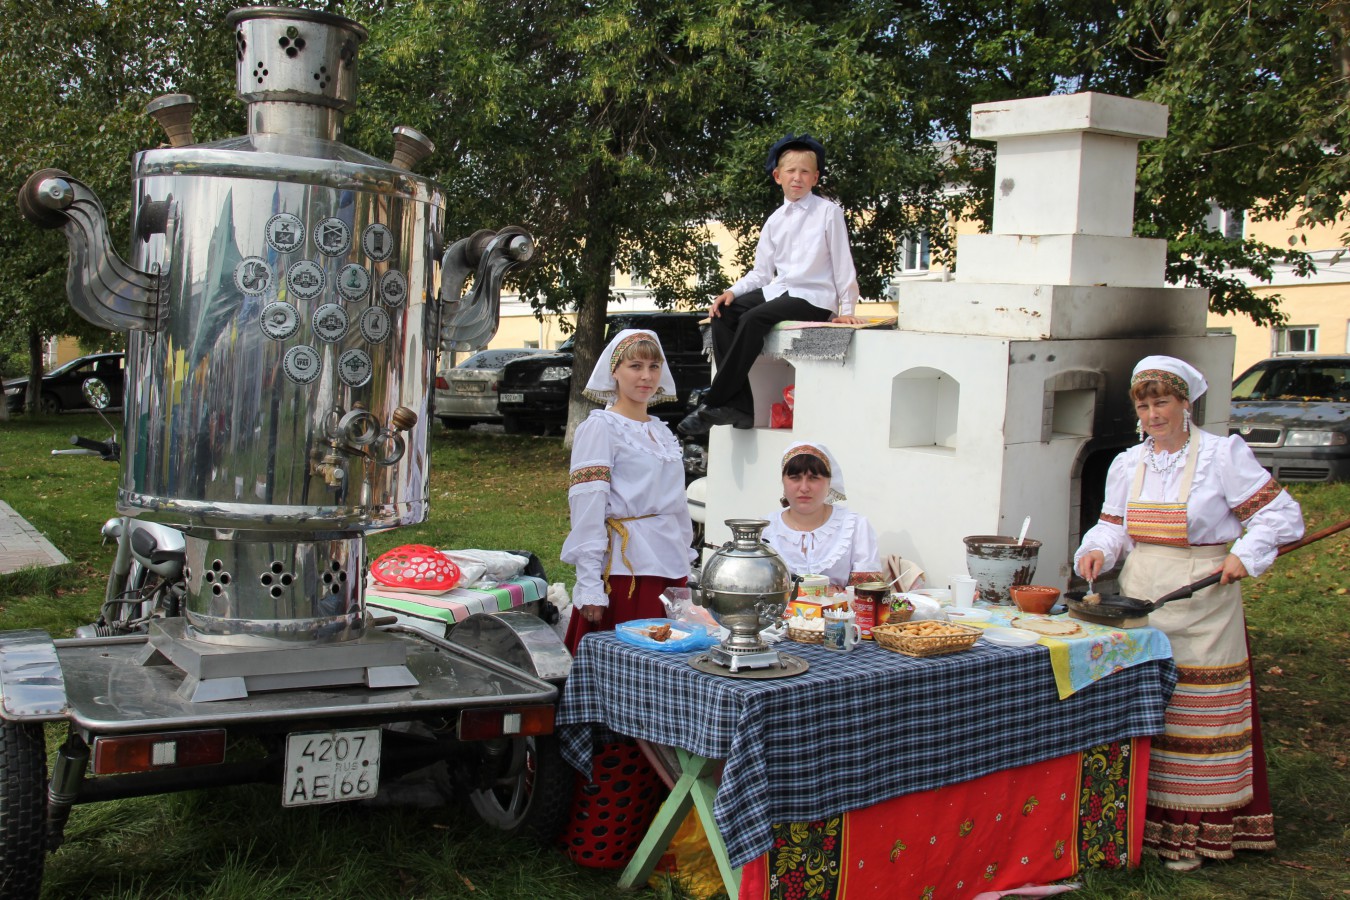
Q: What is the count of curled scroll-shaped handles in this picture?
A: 2